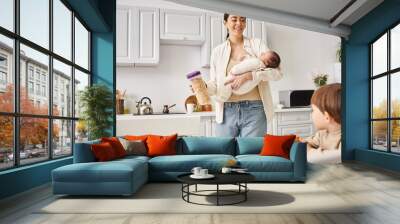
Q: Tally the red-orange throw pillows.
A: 5